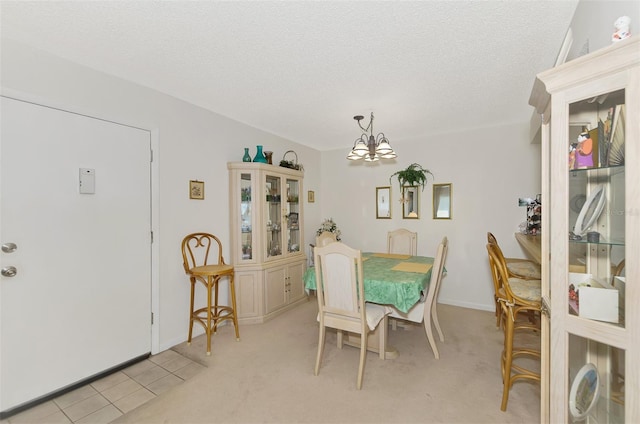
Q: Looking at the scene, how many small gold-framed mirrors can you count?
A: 3